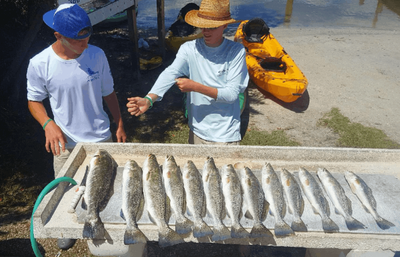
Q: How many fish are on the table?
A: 13